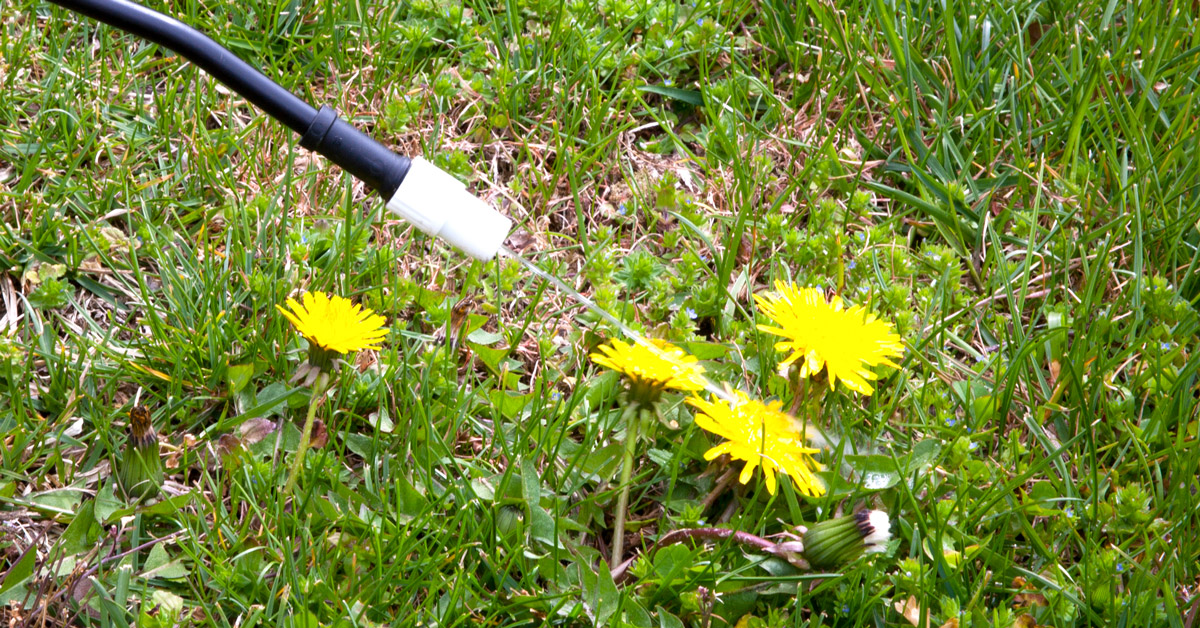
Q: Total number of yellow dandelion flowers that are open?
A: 4